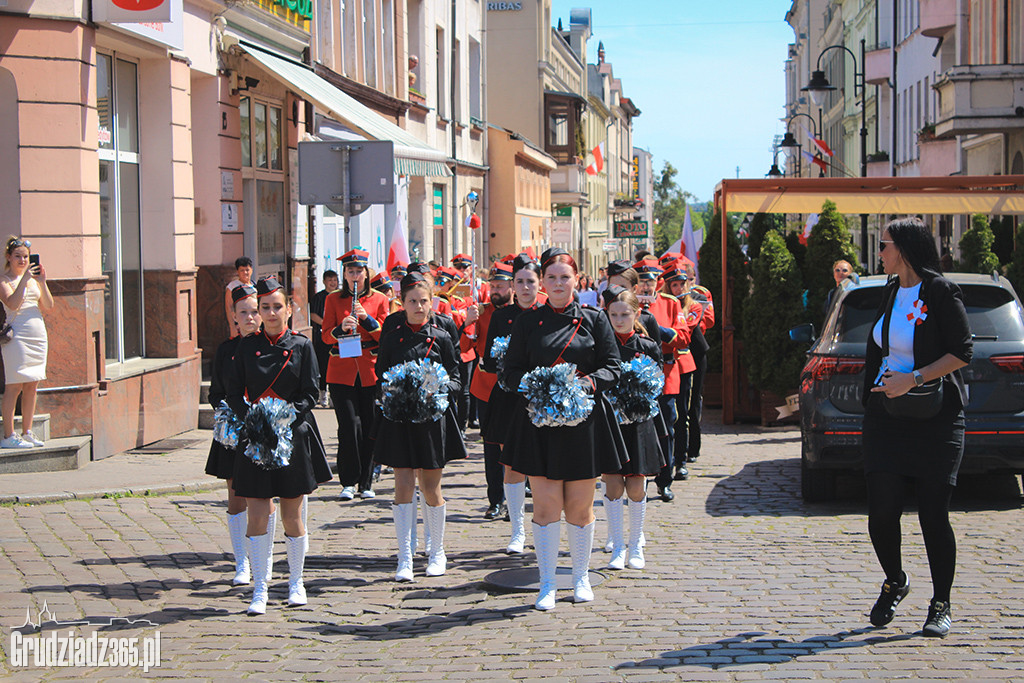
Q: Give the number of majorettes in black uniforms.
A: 8